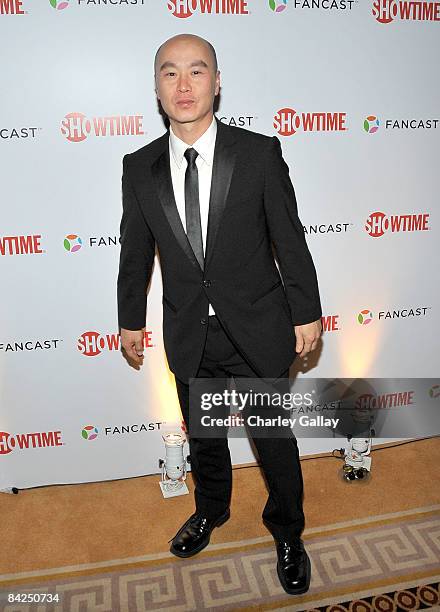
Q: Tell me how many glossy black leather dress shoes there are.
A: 2